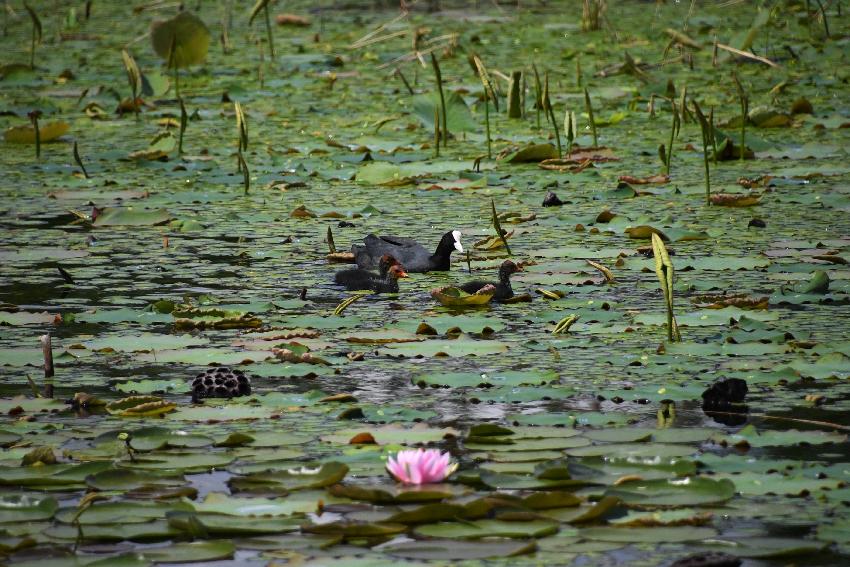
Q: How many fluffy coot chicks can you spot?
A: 3